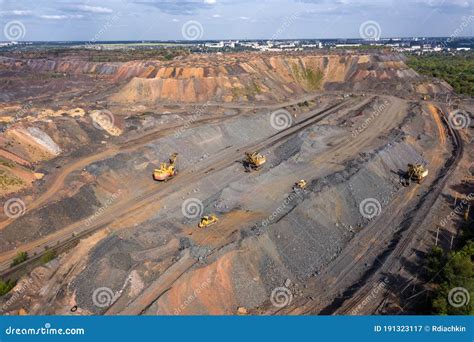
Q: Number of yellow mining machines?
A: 5